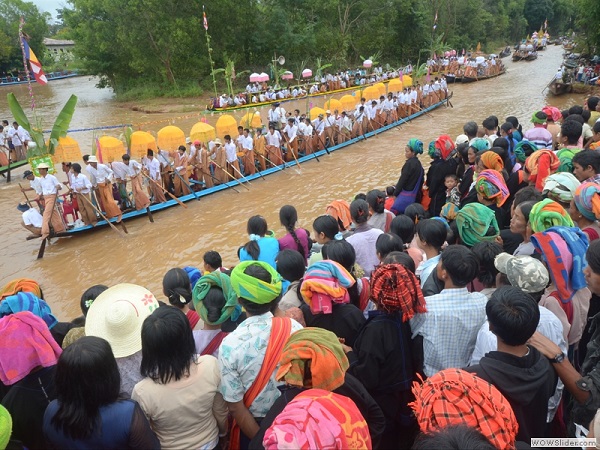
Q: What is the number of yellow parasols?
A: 15